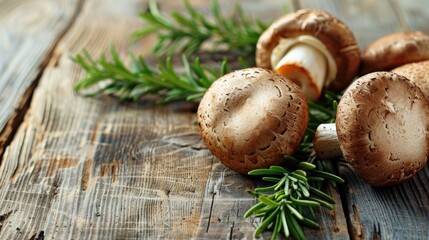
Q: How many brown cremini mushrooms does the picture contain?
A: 5